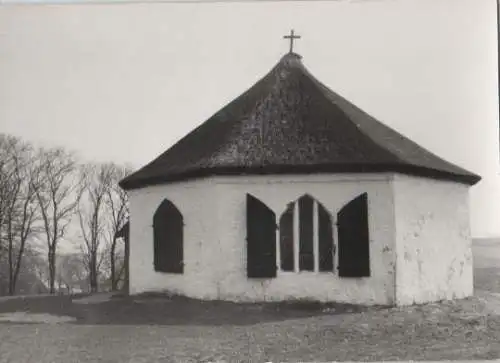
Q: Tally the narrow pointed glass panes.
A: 3